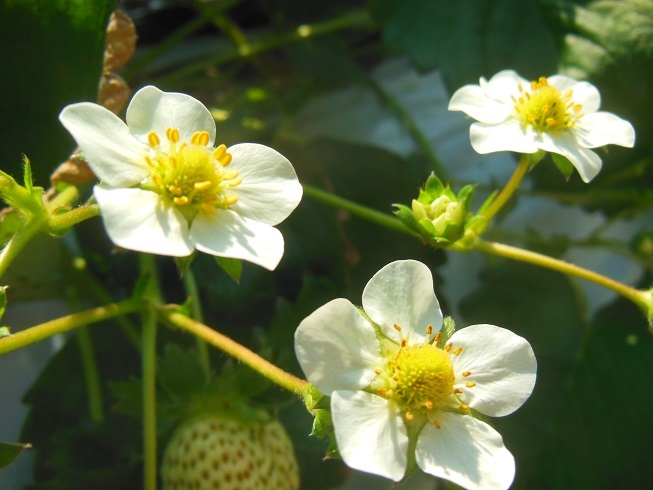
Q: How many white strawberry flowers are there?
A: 3